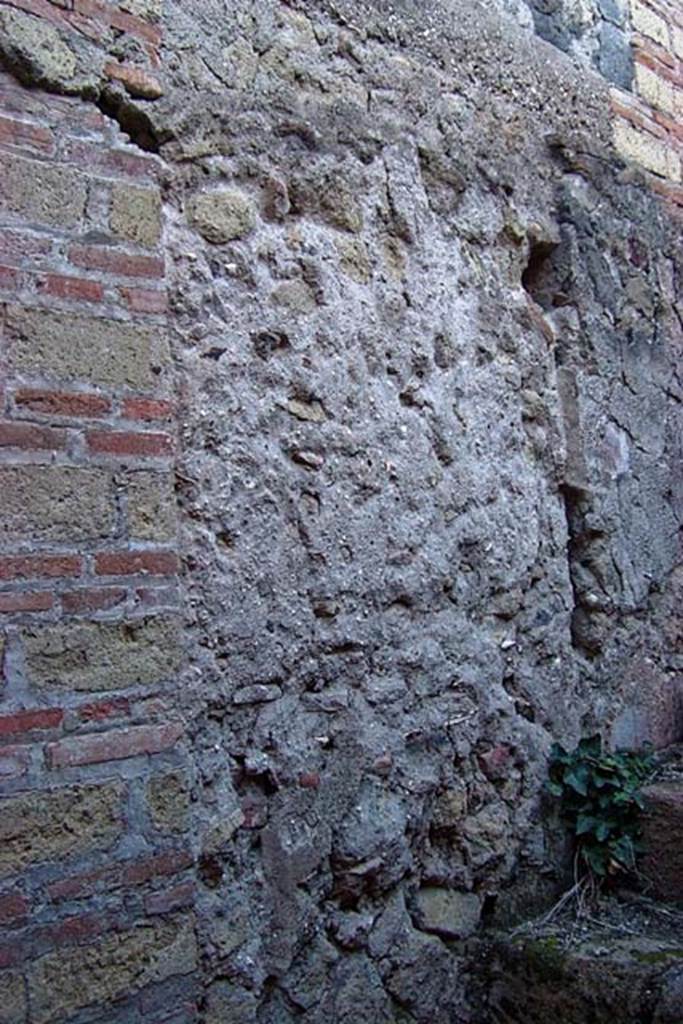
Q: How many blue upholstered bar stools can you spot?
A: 0